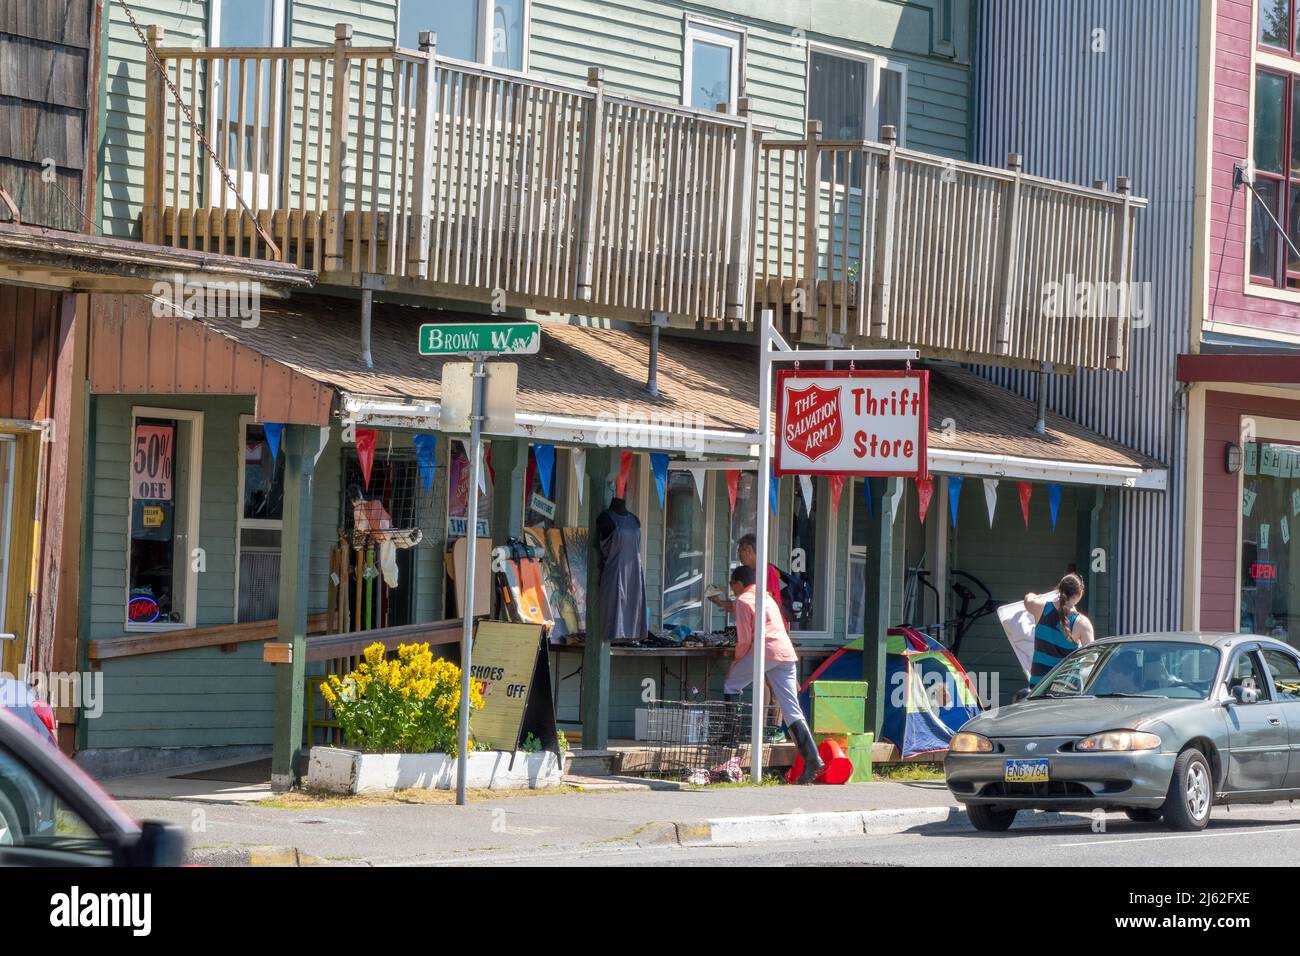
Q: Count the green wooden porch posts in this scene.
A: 5